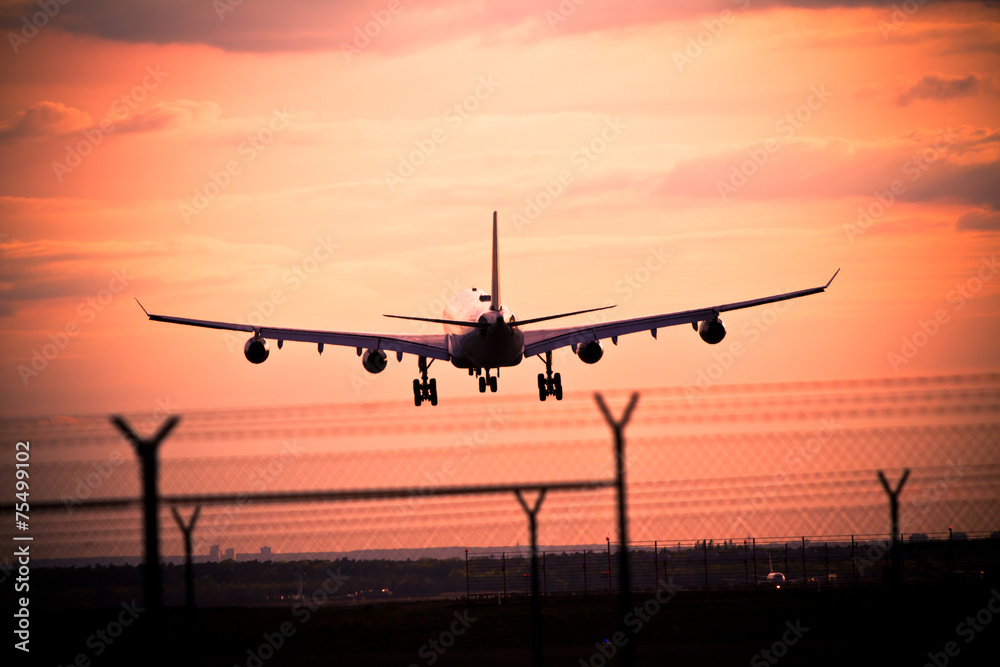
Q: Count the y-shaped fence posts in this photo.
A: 5